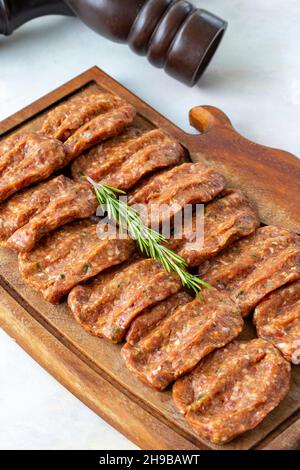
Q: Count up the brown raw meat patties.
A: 12